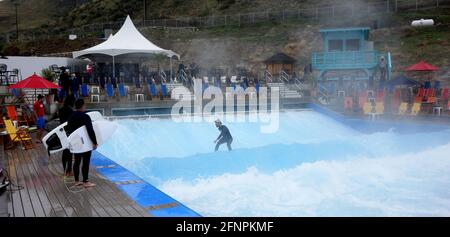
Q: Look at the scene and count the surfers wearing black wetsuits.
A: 3